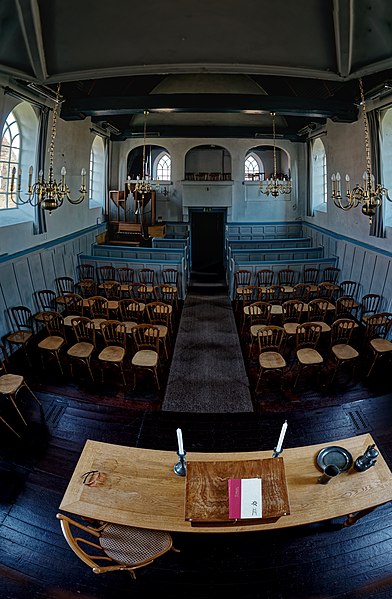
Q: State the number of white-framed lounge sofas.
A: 0